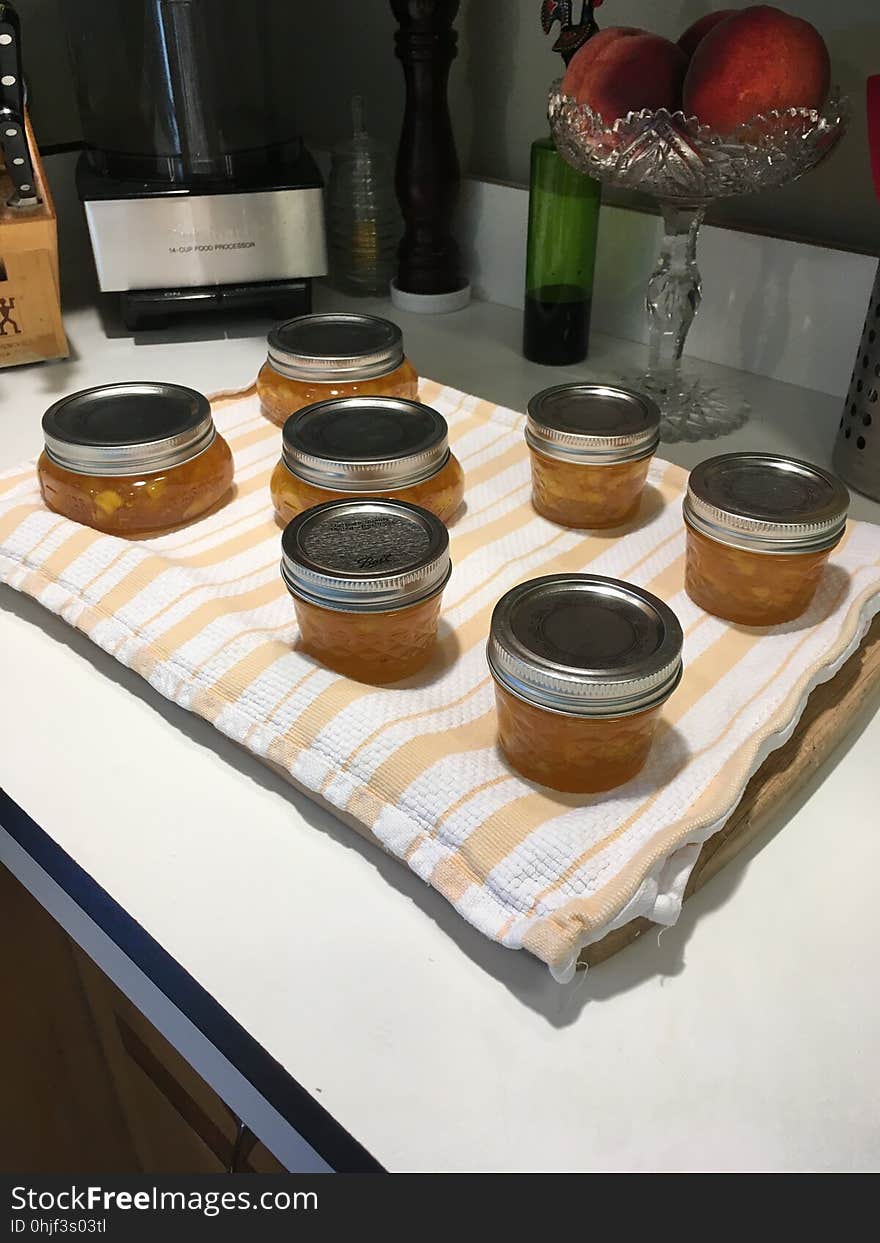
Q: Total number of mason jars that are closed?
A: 7